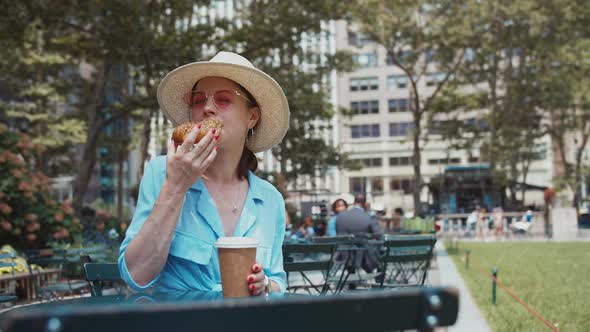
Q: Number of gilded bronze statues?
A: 0